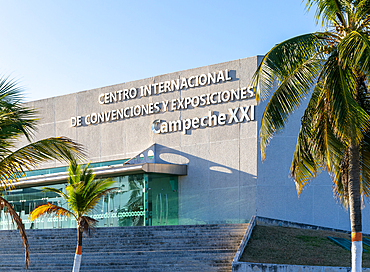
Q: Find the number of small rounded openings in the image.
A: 3